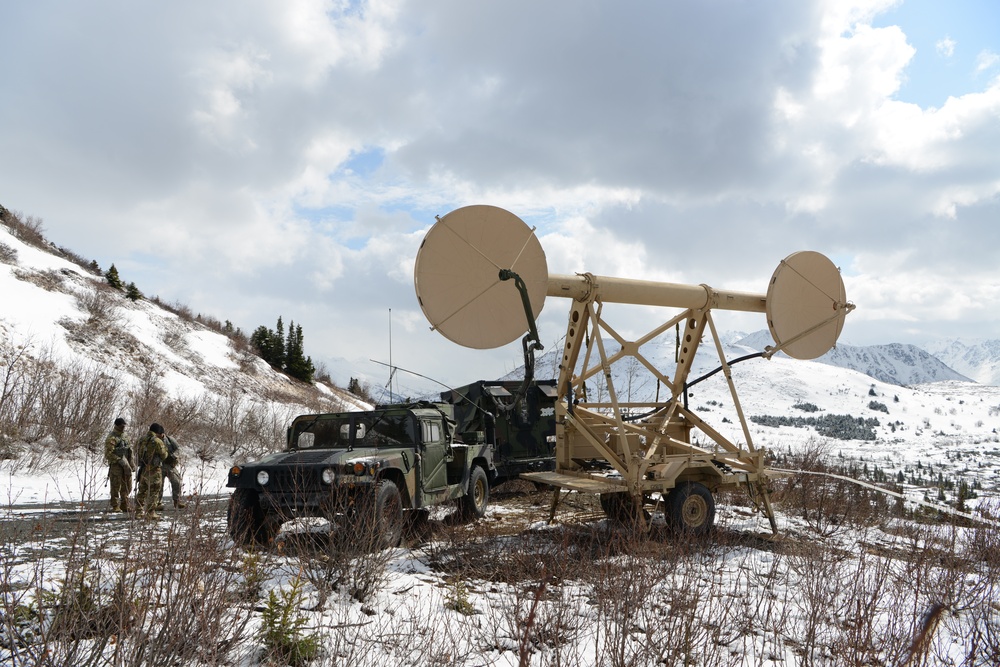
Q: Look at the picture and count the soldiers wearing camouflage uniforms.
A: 3